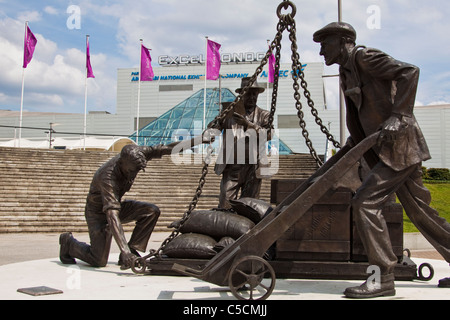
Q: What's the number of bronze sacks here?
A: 4